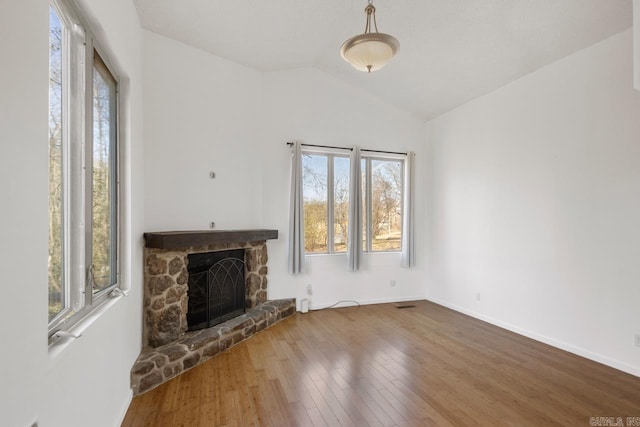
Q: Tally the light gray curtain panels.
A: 3